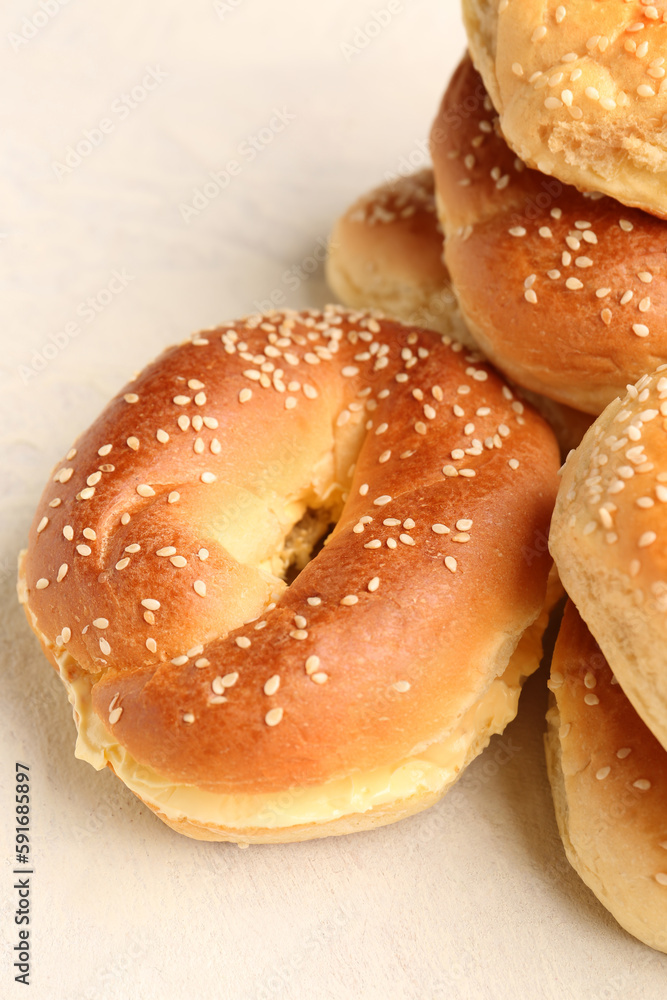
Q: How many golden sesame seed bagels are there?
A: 6